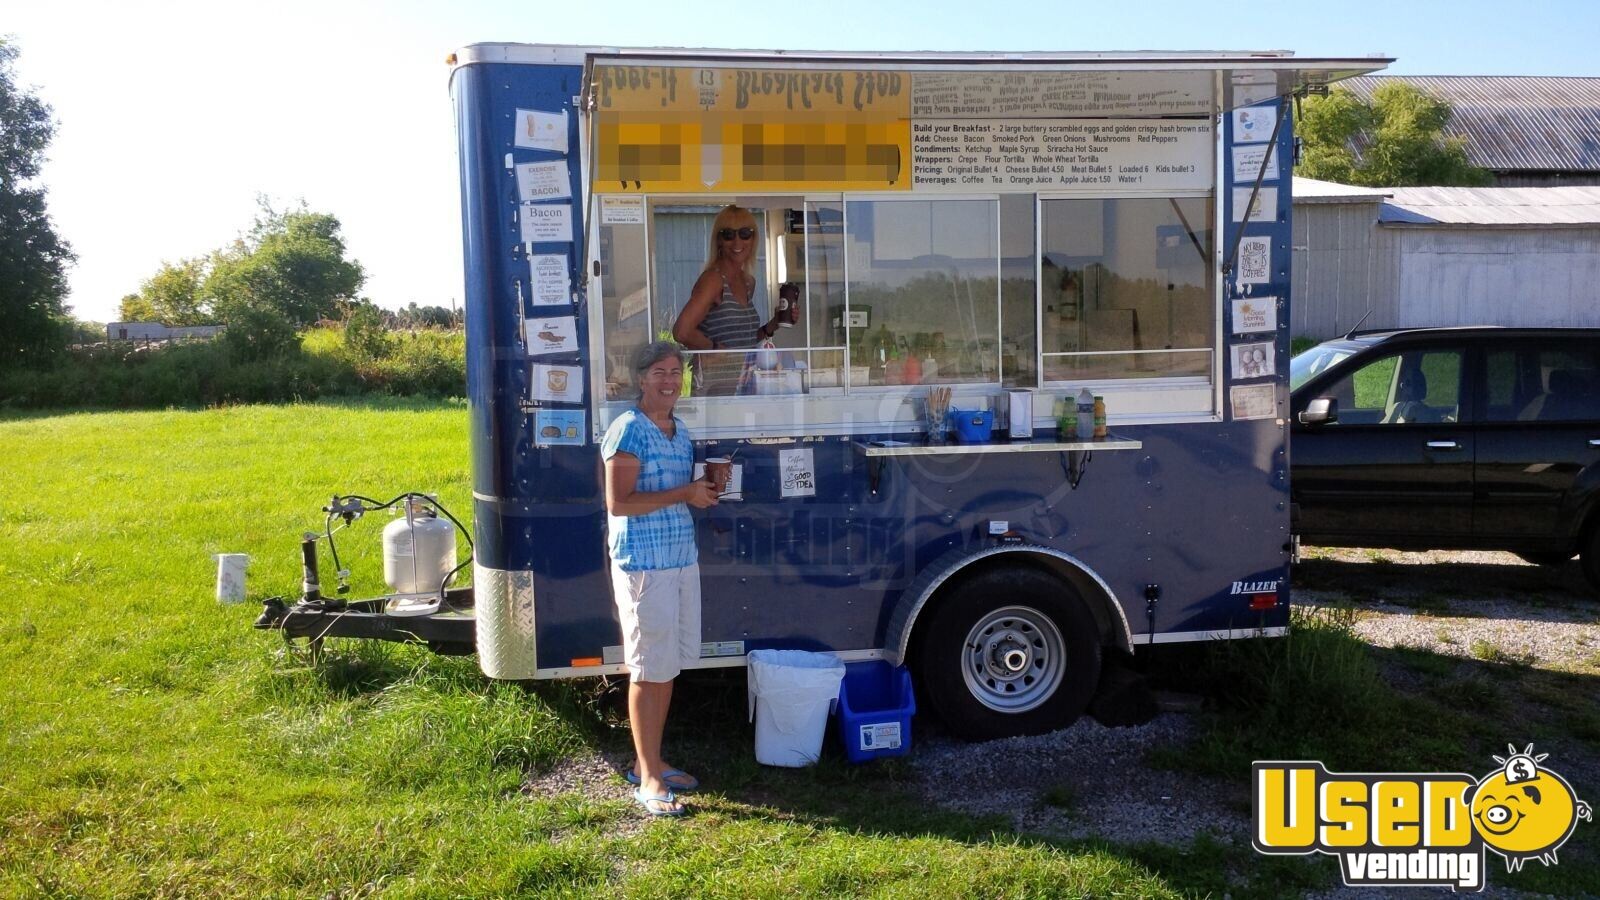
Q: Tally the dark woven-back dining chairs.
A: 0